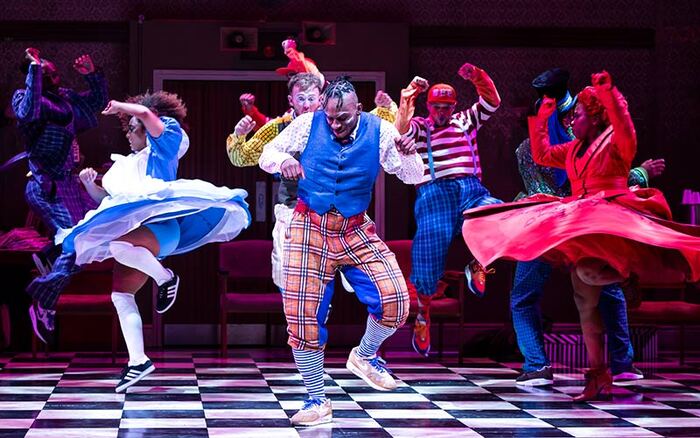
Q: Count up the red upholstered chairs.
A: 4